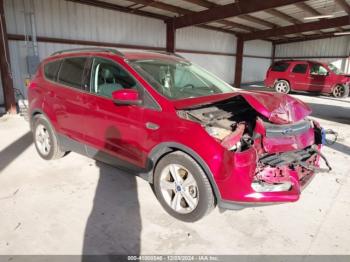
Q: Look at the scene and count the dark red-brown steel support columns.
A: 4